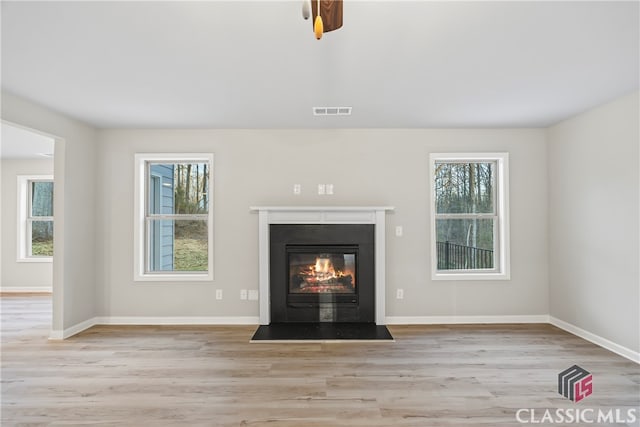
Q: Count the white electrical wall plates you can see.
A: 8